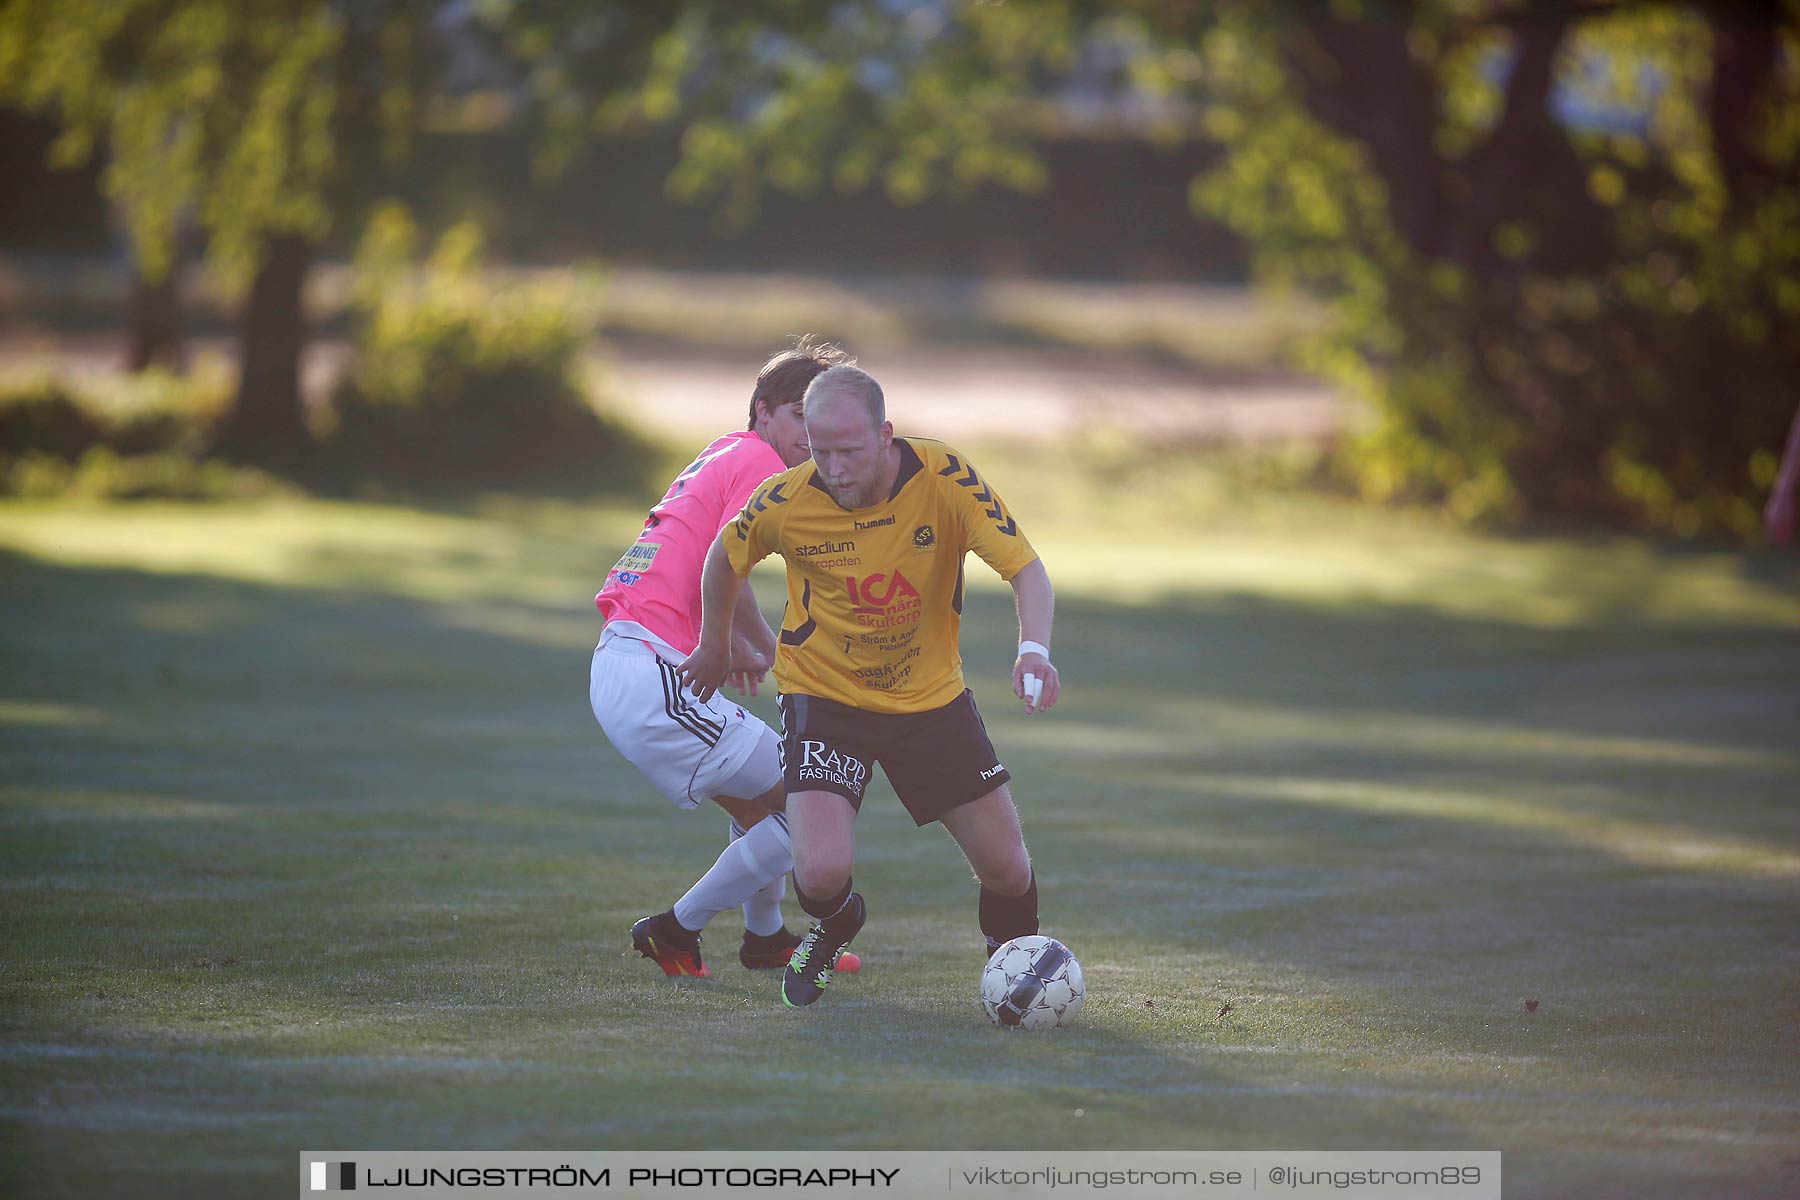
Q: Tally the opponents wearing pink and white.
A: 1